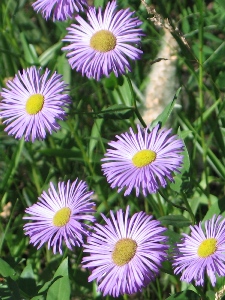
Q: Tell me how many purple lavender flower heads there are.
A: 7